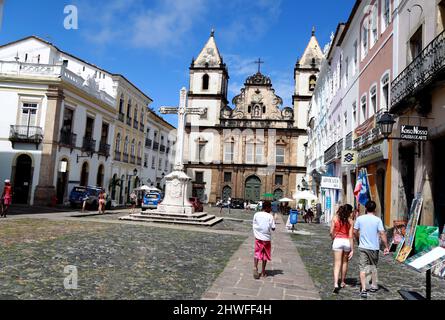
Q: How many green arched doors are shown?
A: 3